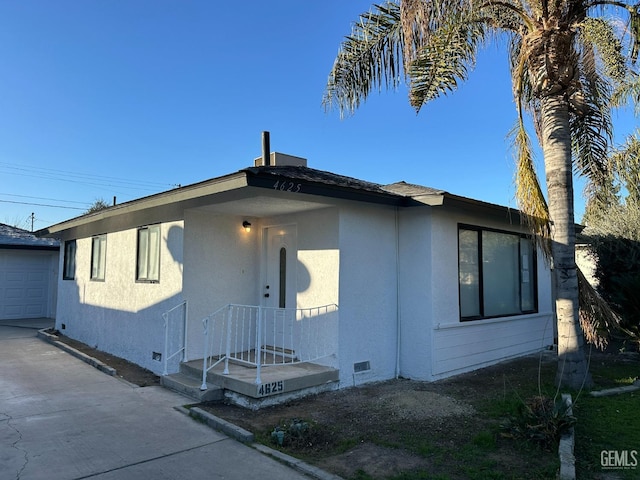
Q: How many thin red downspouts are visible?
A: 0